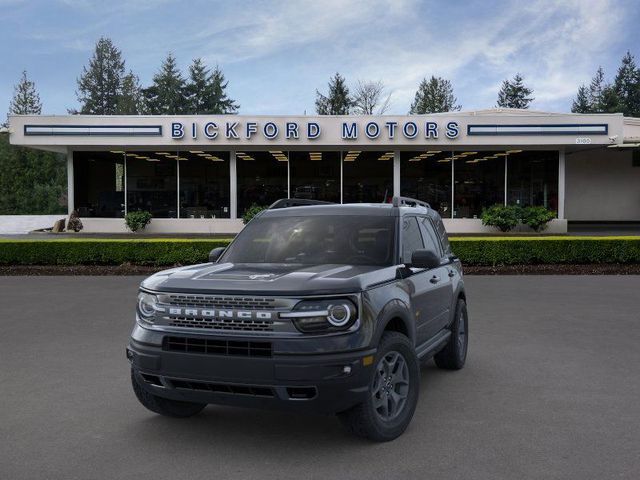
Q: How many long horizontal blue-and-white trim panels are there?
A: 2